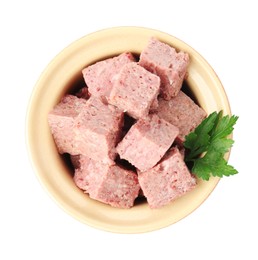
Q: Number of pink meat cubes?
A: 9